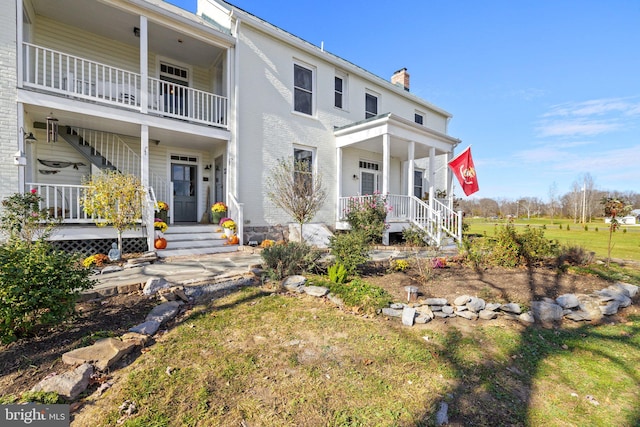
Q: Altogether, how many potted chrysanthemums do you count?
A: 4